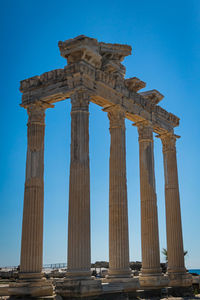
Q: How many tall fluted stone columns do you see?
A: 5